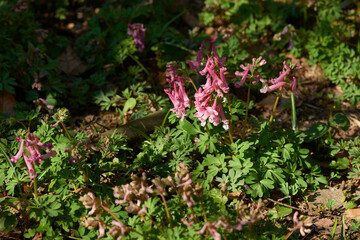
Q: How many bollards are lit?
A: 0